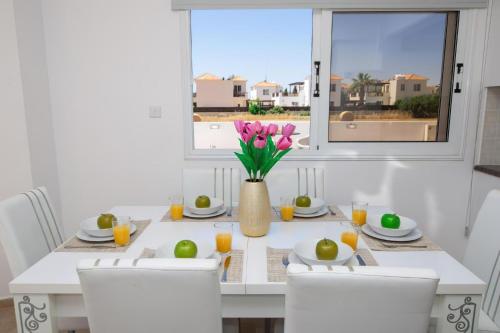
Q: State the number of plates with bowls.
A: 6